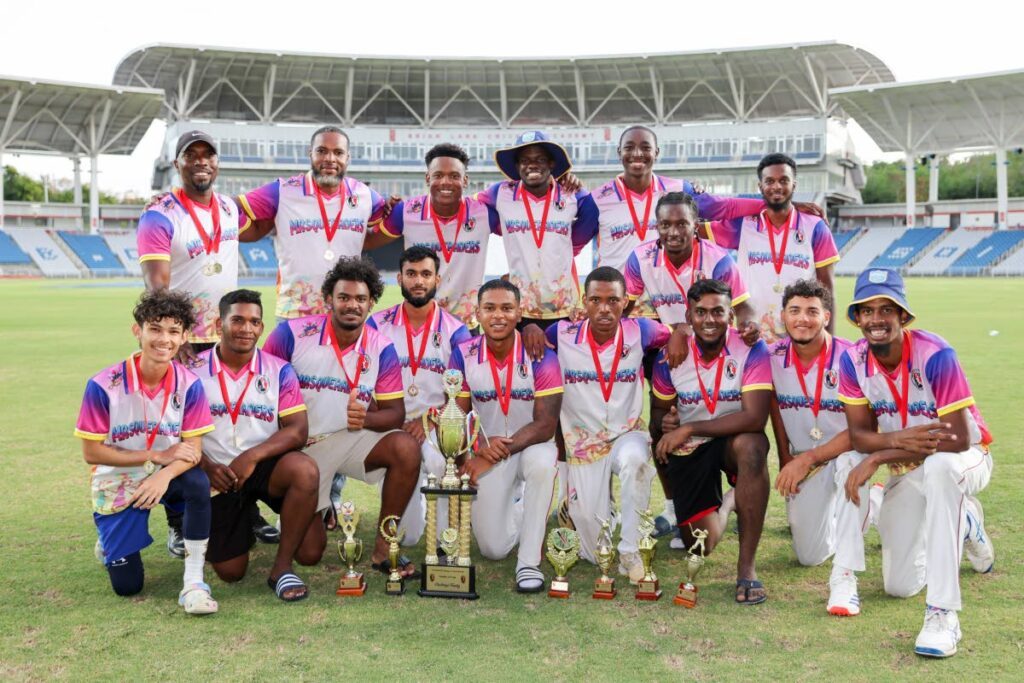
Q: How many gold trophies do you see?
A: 7